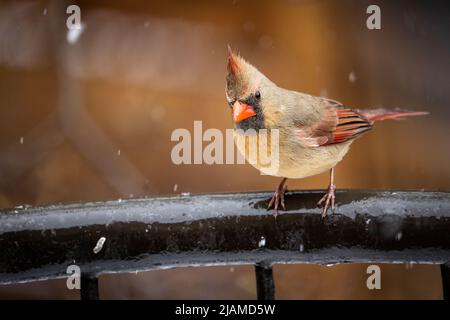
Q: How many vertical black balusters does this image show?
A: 3